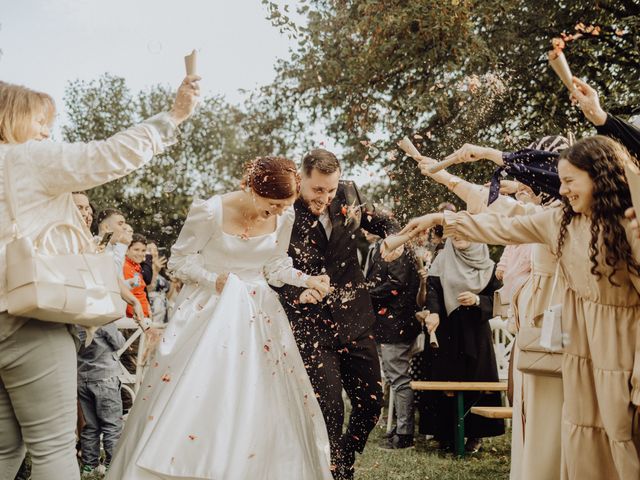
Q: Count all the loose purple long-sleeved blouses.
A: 1